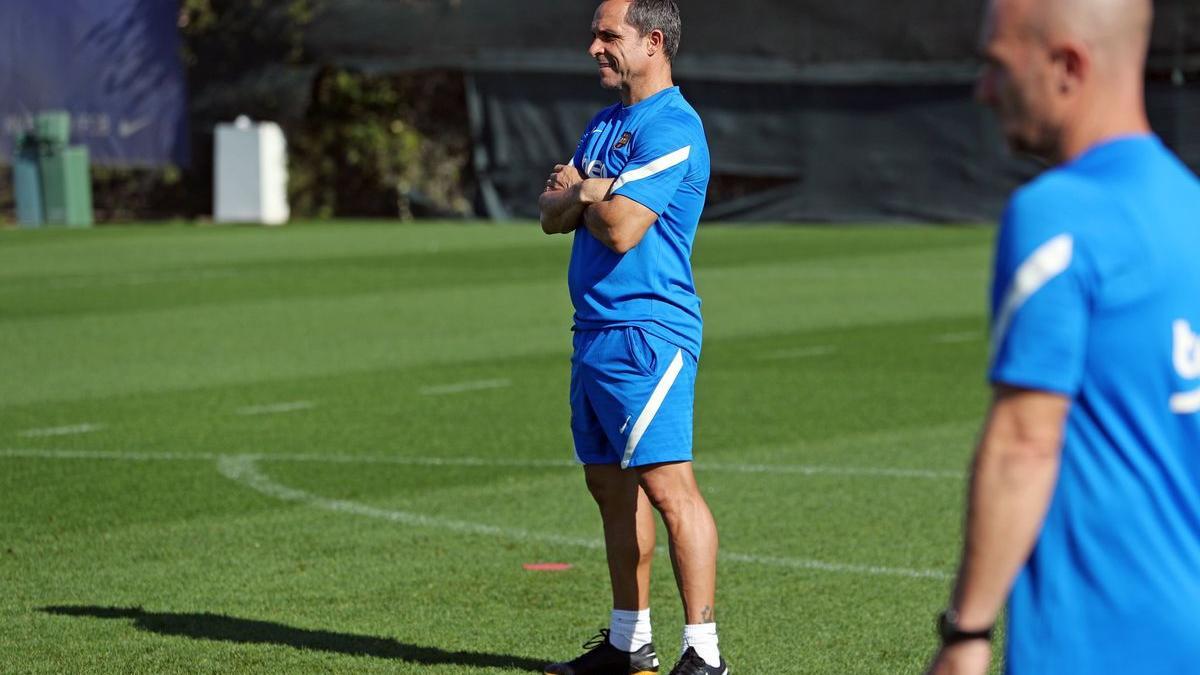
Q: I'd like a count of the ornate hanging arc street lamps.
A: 0